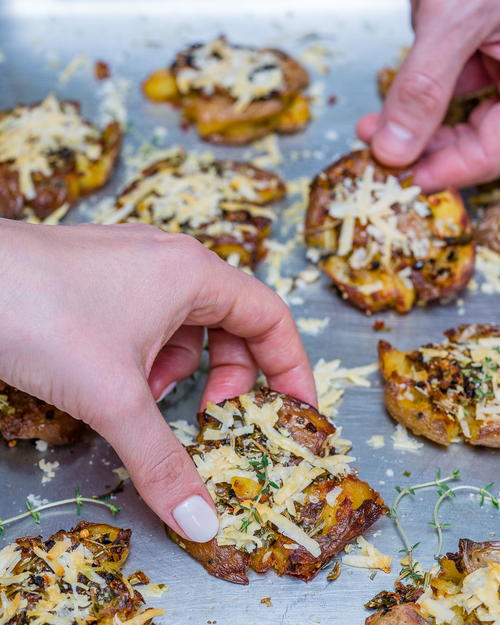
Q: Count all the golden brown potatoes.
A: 11